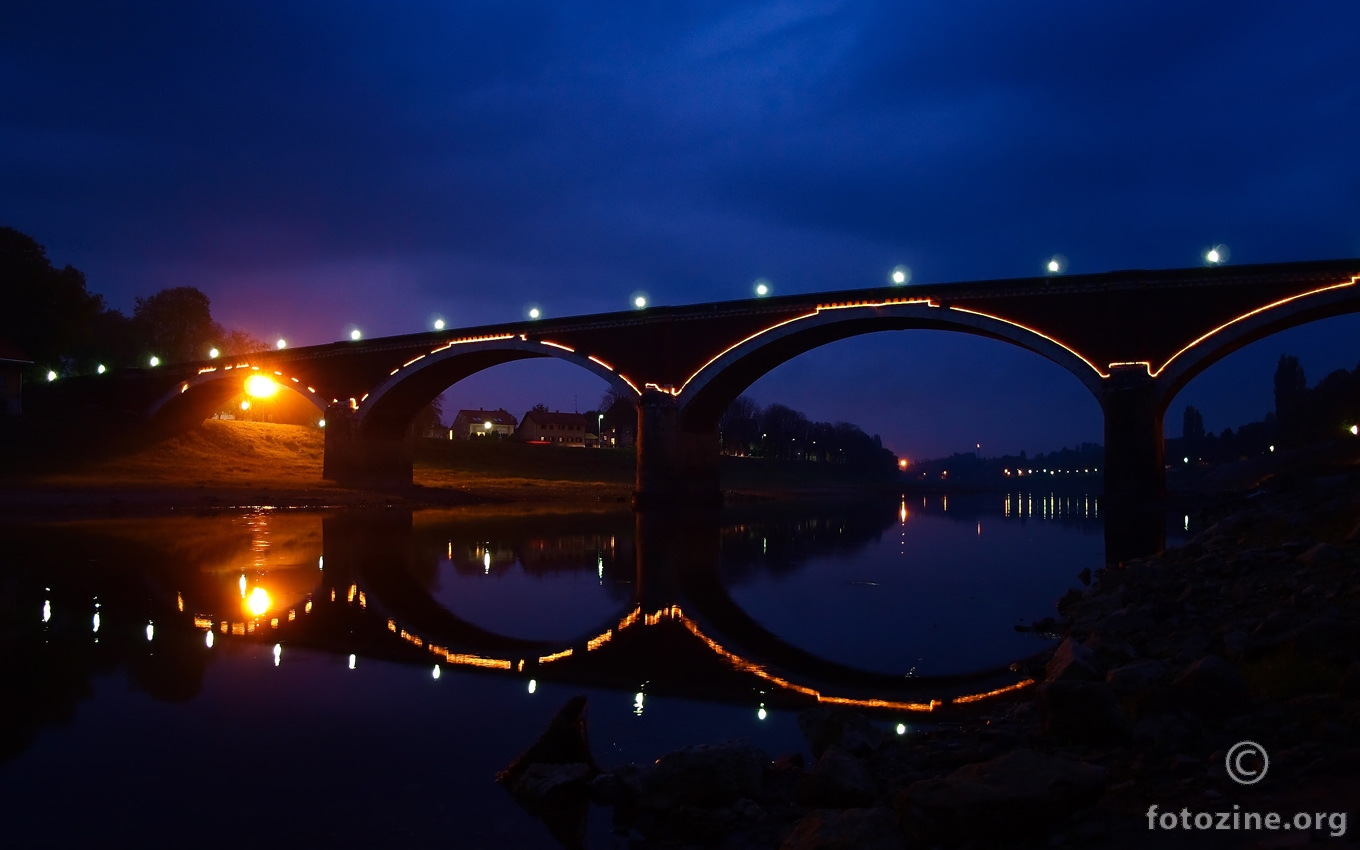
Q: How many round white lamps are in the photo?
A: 13